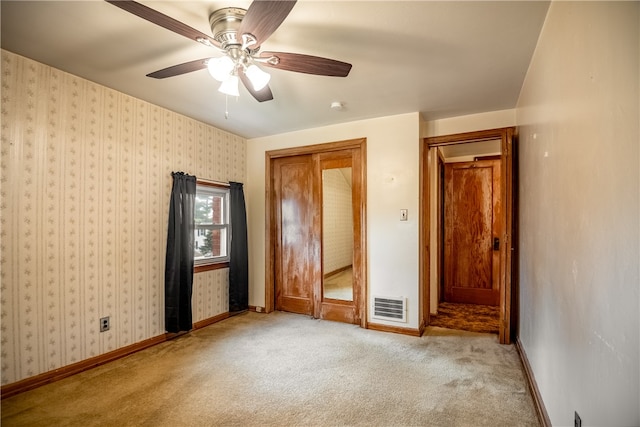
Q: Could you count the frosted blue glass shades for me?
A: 0